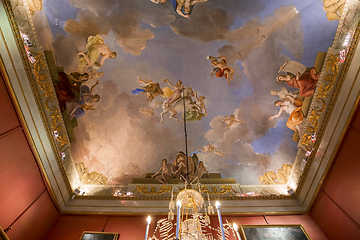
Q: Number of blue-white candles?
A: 4